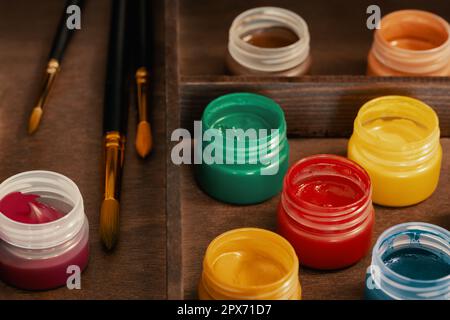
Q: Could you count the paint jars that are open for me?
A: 8